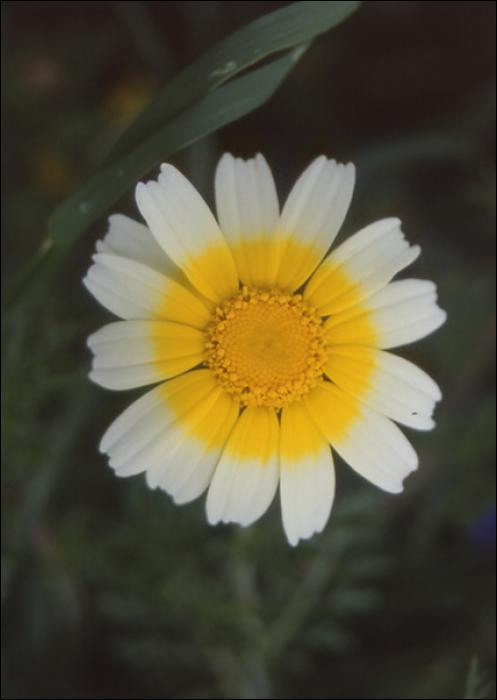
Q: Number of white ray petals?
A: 14